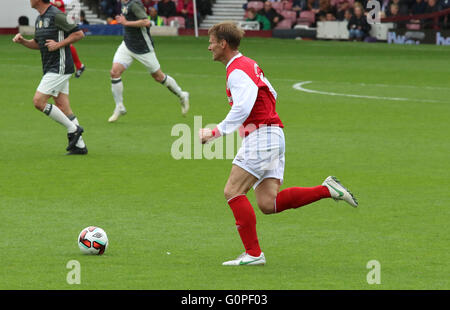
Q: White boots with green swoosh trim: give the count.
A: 2